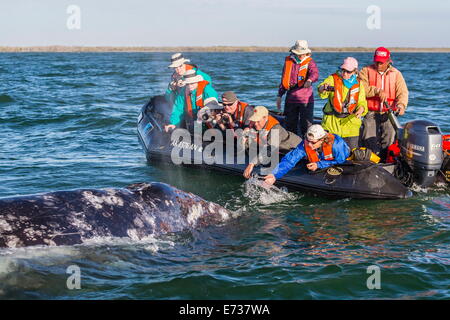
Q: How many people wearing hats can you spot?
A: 9